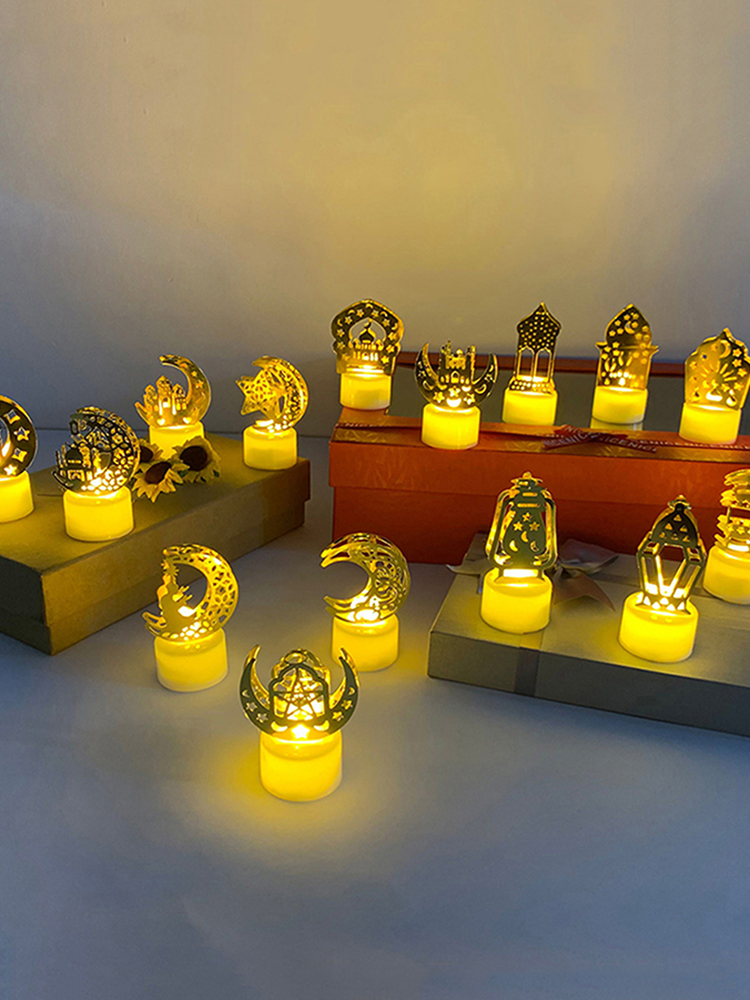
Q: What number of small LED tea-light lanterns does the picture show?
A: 15